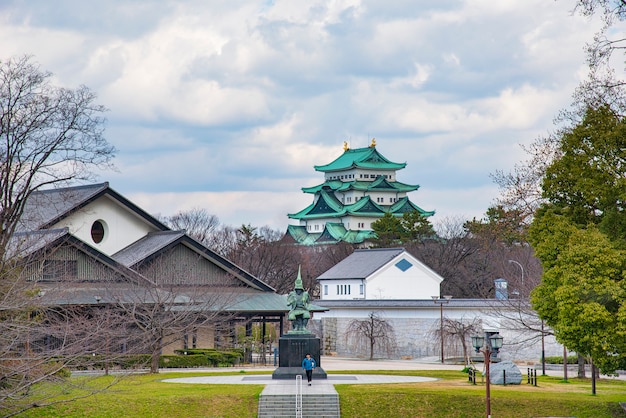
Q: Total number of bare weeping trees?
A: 2